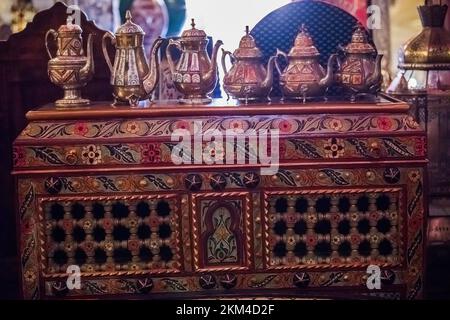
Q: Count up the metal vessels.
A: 6